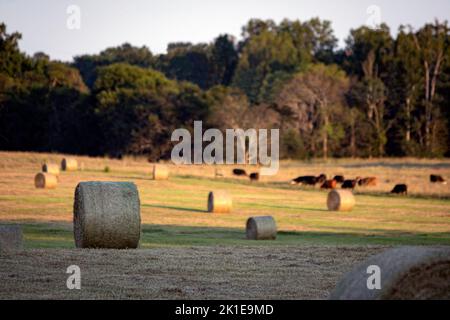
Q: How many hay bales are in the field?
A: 10